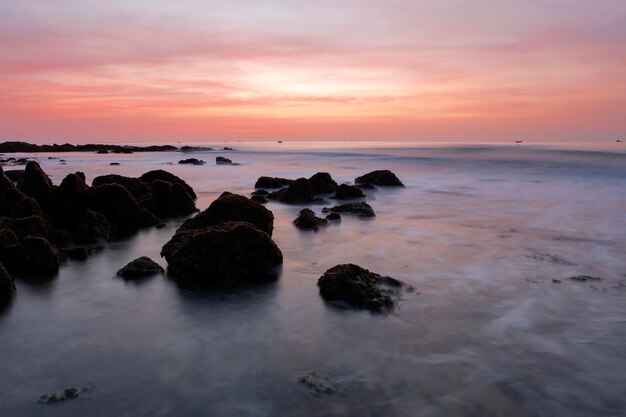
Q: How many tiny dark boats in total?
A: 3